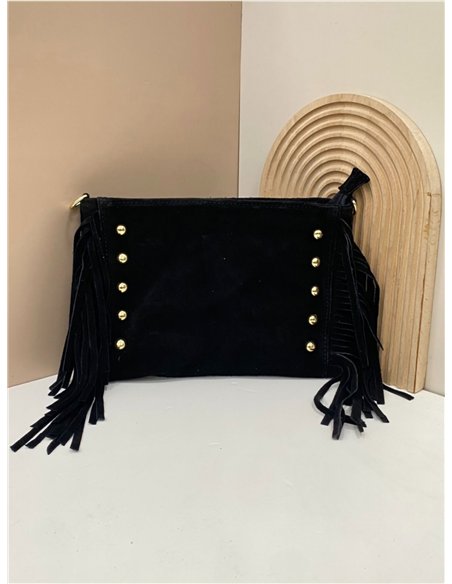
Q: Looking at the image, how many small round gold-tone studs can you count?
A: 10